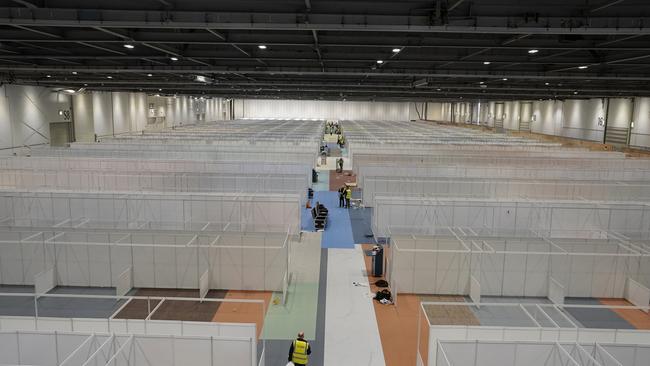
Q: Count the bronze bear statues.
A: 0